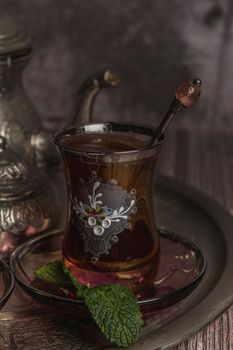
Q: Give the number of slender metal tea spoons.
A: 1